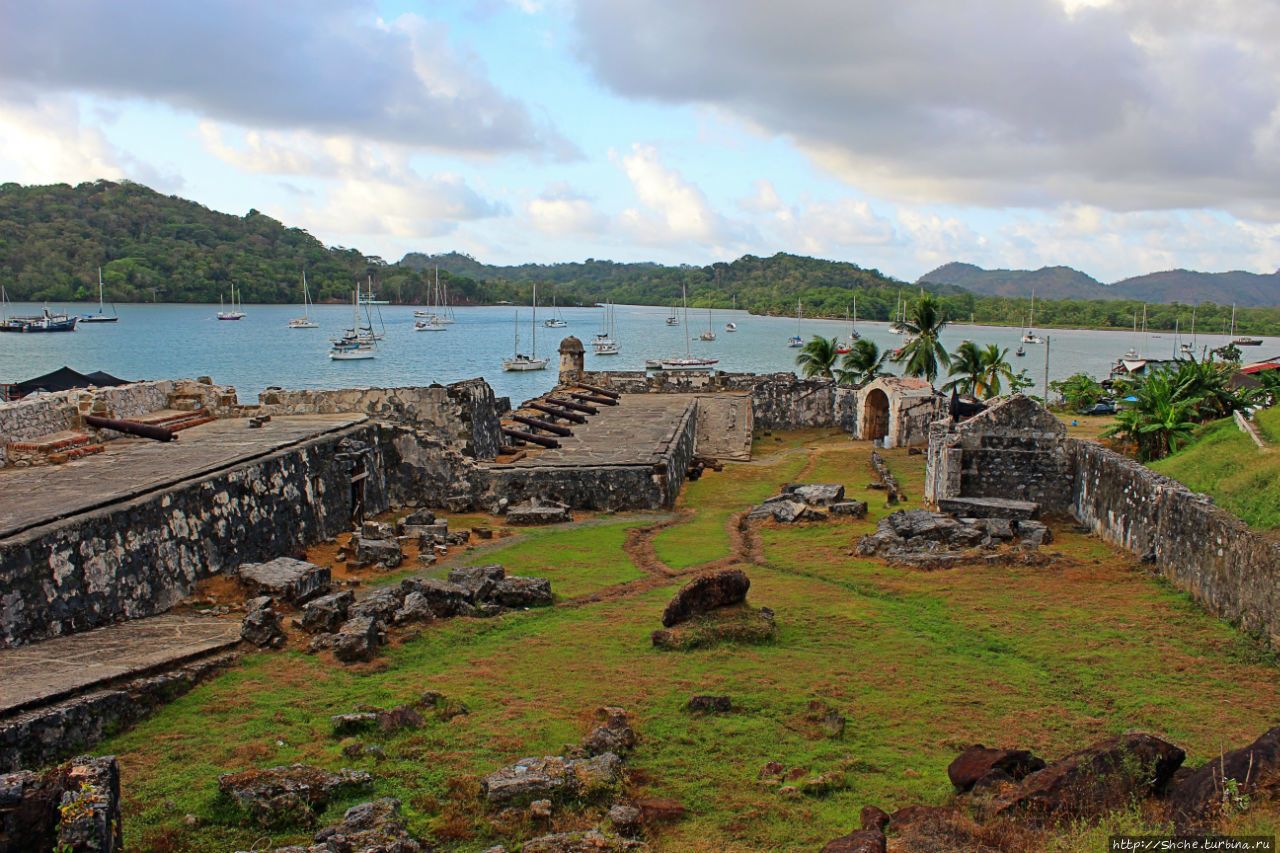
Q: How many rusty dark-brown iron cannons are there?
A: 7